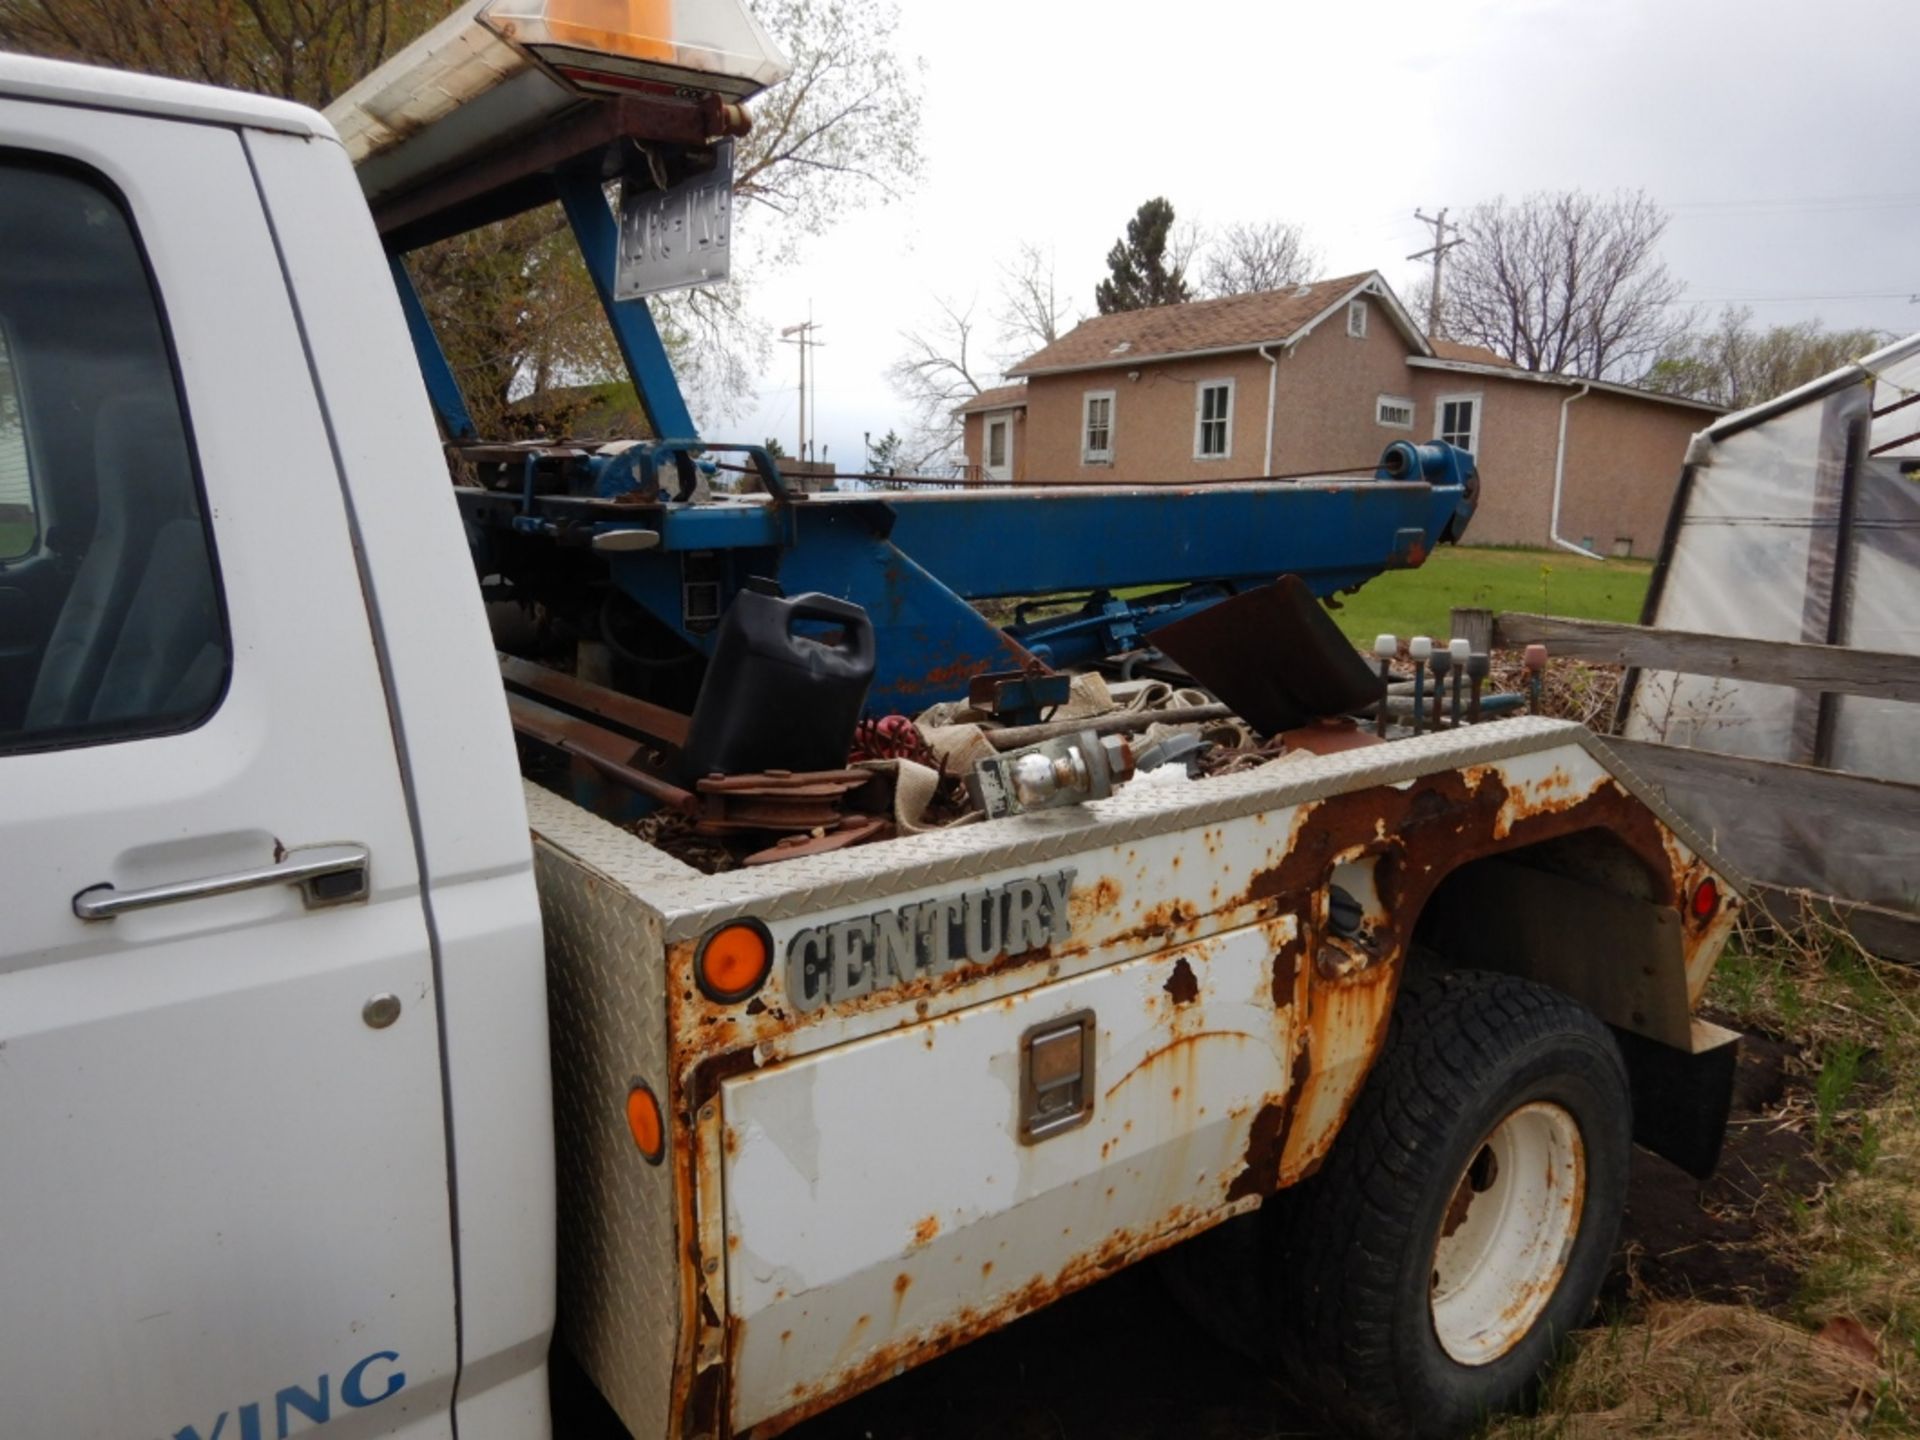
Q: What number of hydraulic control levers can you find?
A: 6